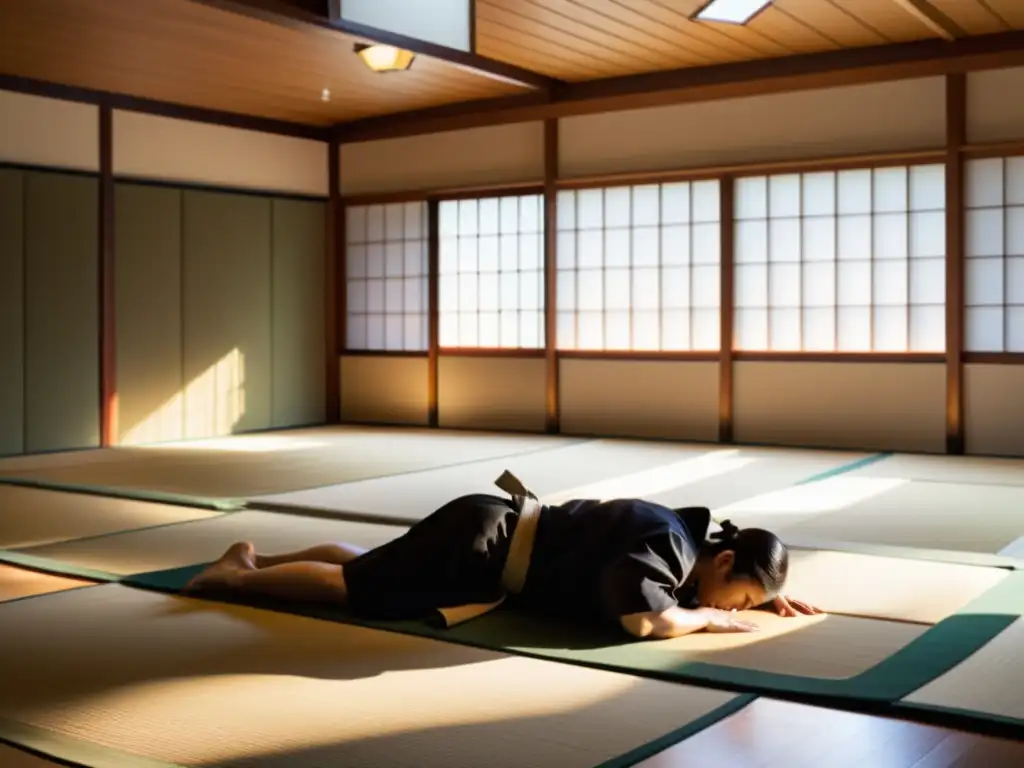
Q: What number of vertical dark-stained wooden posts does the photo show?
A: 6